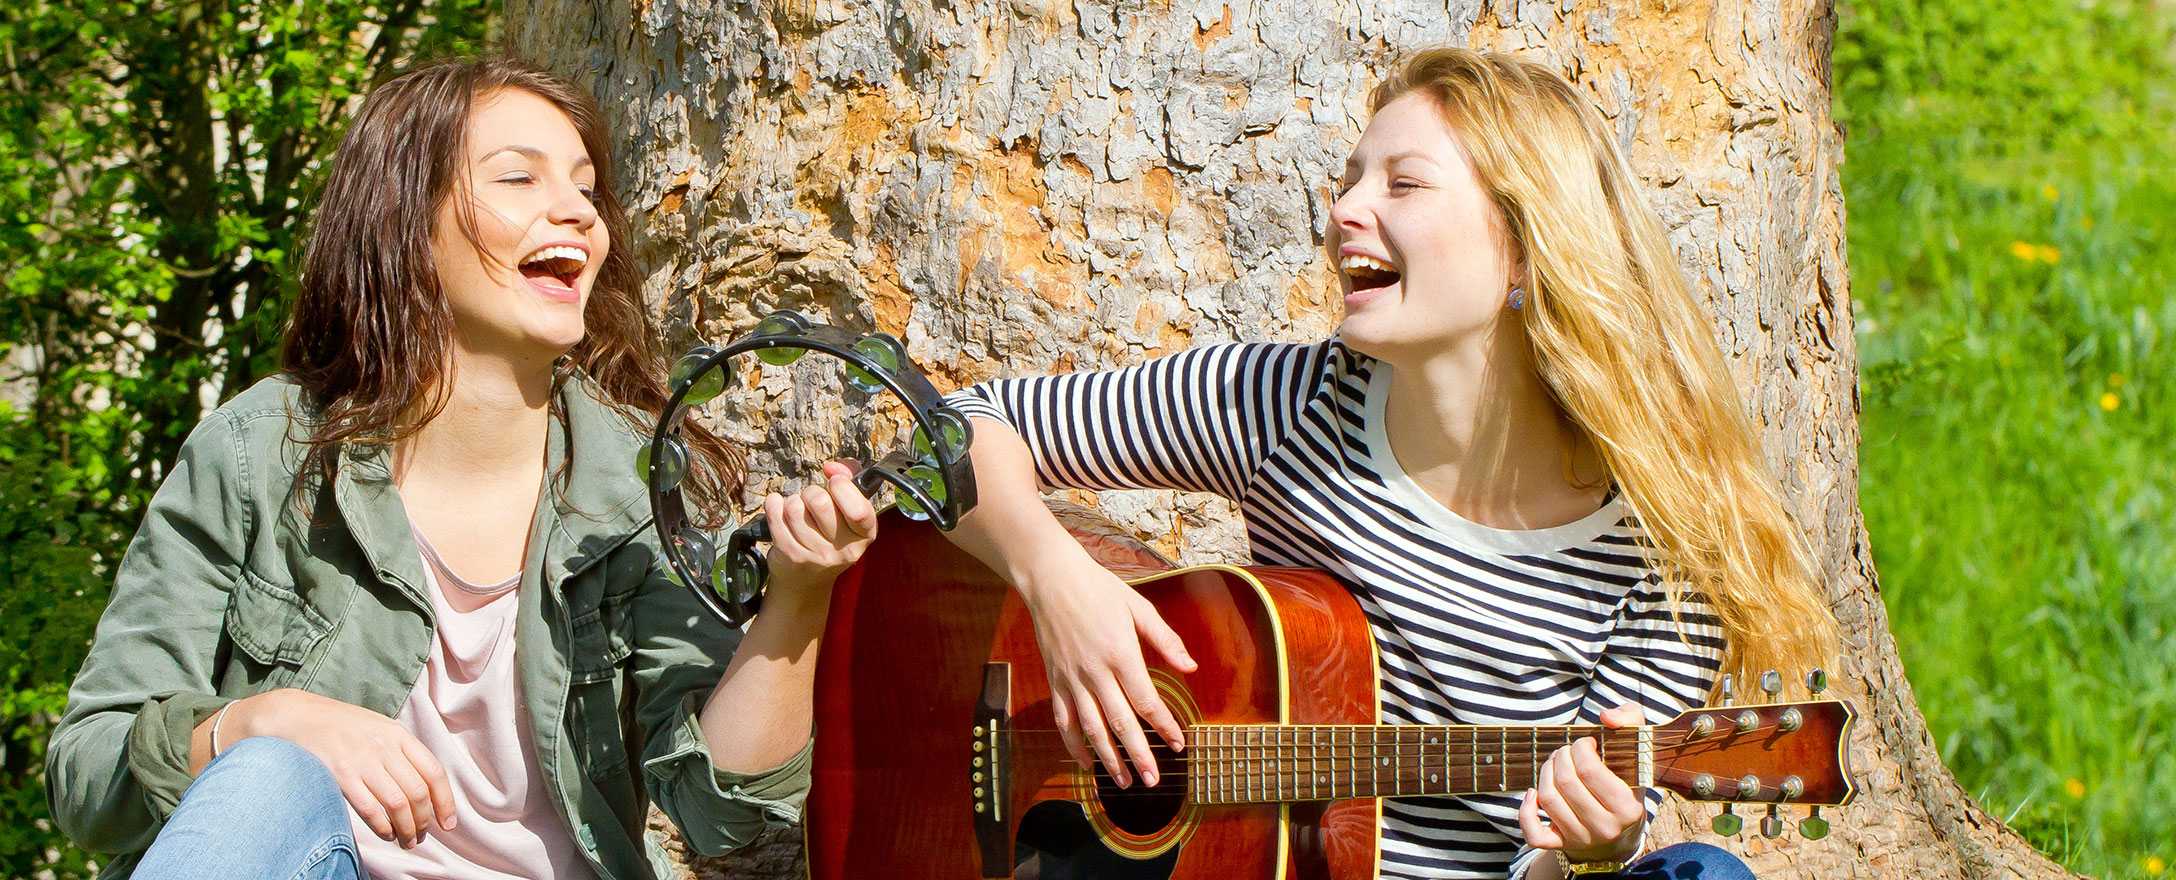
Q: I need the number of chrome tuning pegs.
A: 6